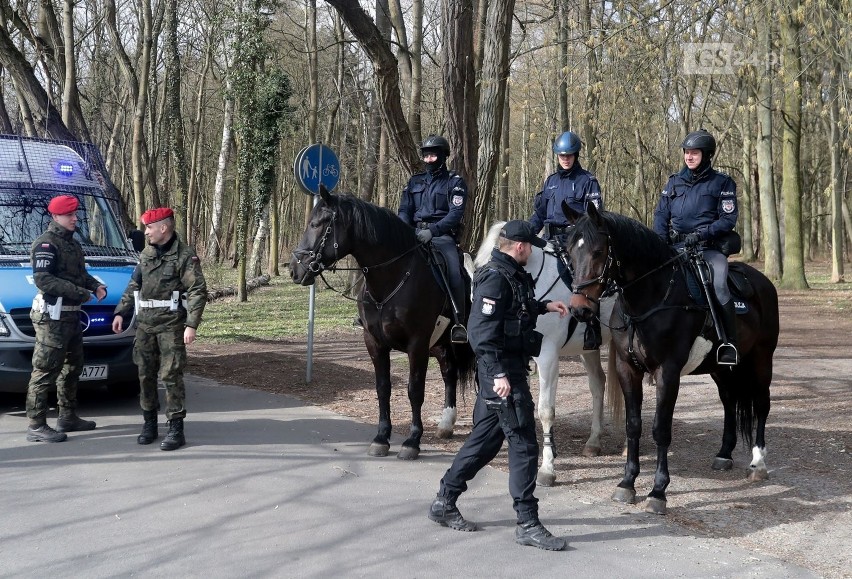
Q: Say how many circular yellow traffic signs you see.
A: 0